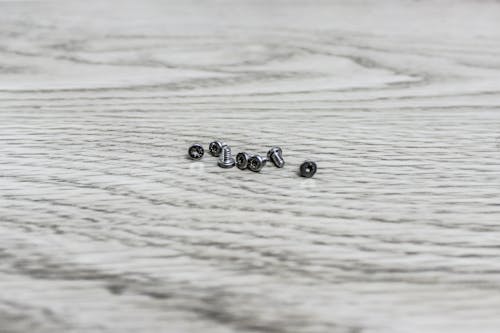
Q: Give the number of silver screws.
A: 7